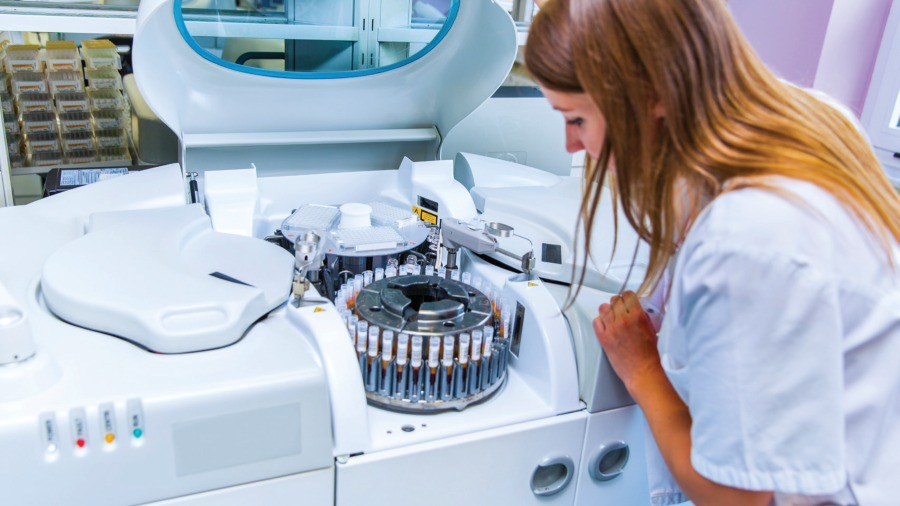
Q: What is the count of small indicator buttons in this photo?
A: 4